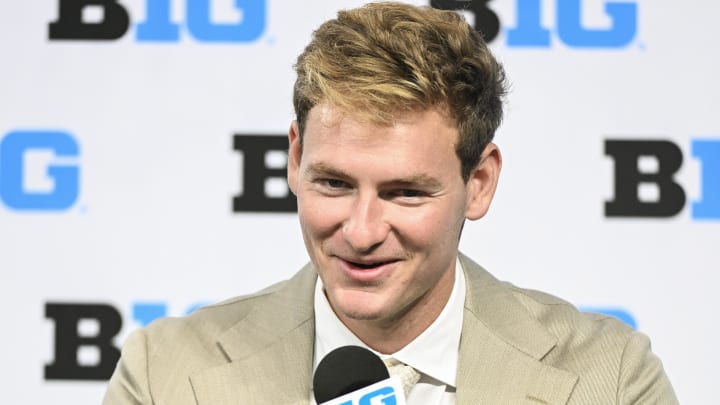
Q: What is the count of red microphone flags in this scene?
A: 0